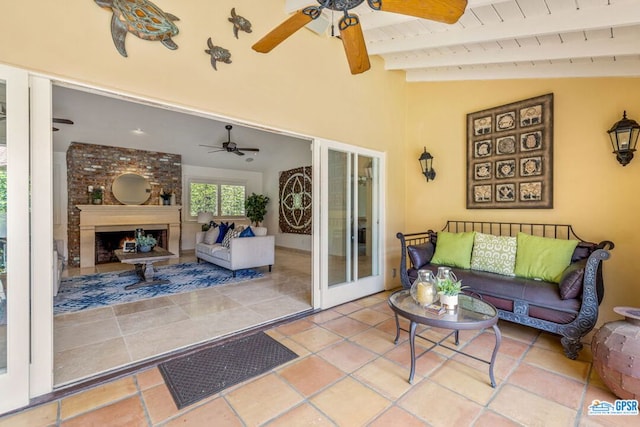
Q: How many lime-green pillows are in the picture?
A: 2